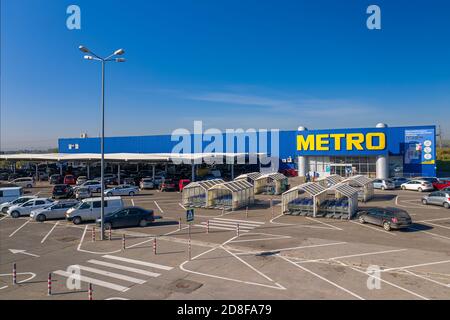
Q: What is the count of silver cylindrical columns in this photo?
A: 2